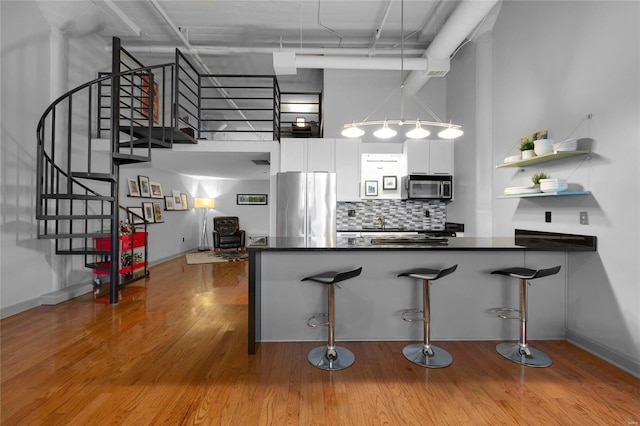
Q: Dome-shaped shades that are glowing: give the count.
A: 4